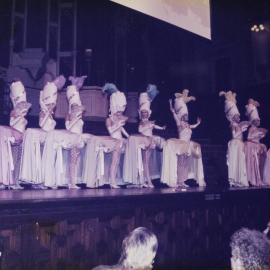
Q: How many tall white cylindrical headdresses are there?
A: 8